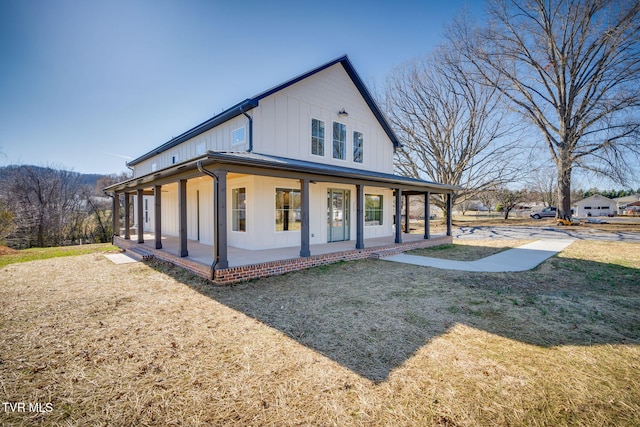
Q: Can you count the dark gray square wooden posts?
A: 12